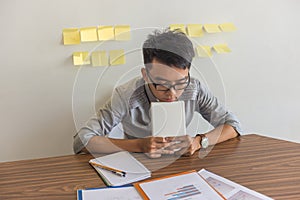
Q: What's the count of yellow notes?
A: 13